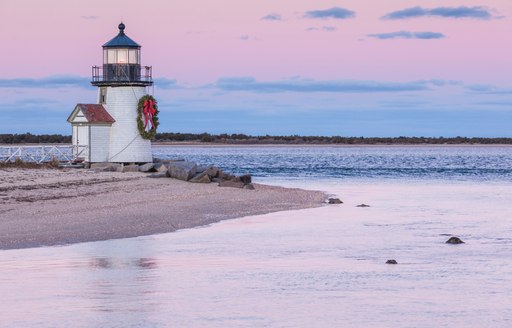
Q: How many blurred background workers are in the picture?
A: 0